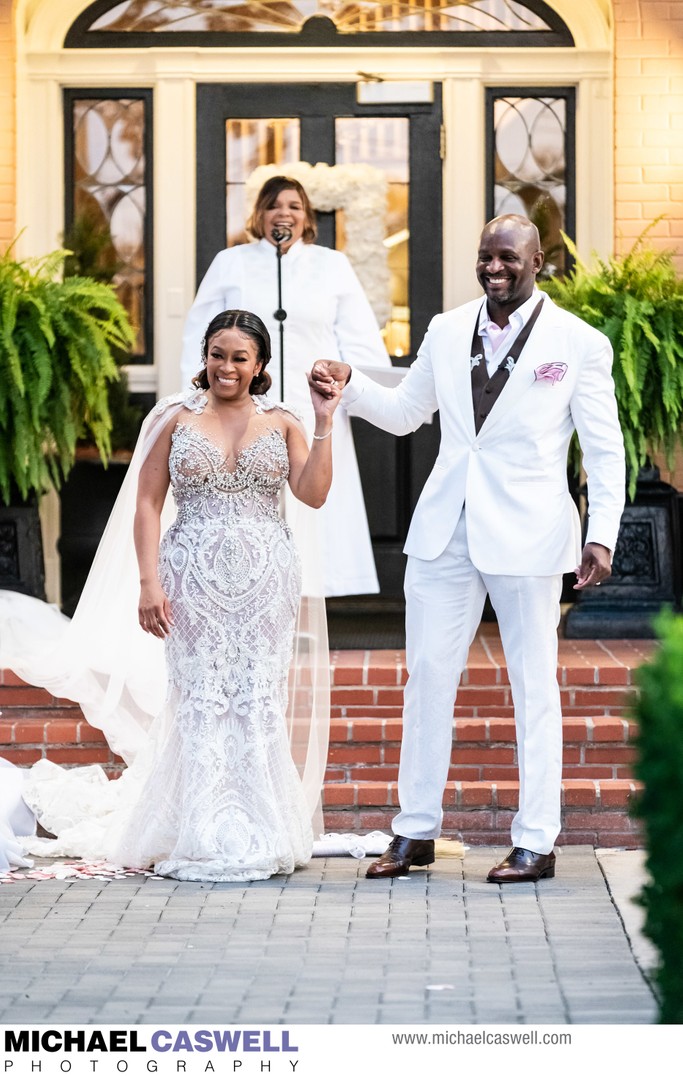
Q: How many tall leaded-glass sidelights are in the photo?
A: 2